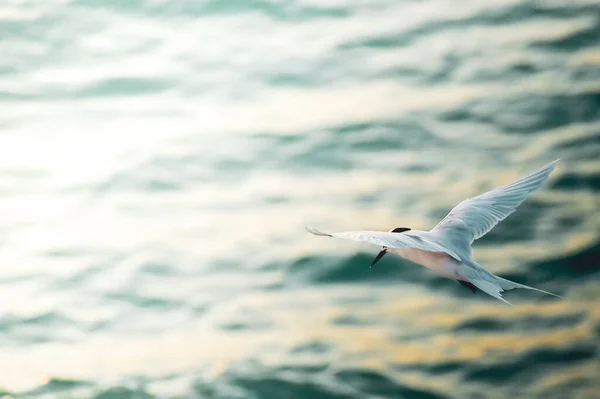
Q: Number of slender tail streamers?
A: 2